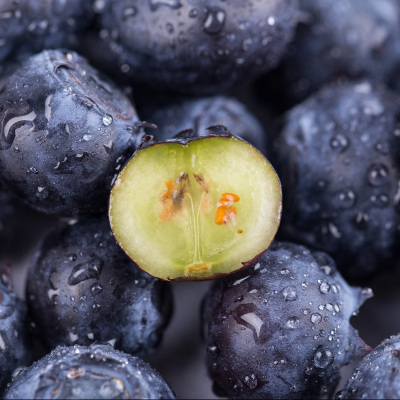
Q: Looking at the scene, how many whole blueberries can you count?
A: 11